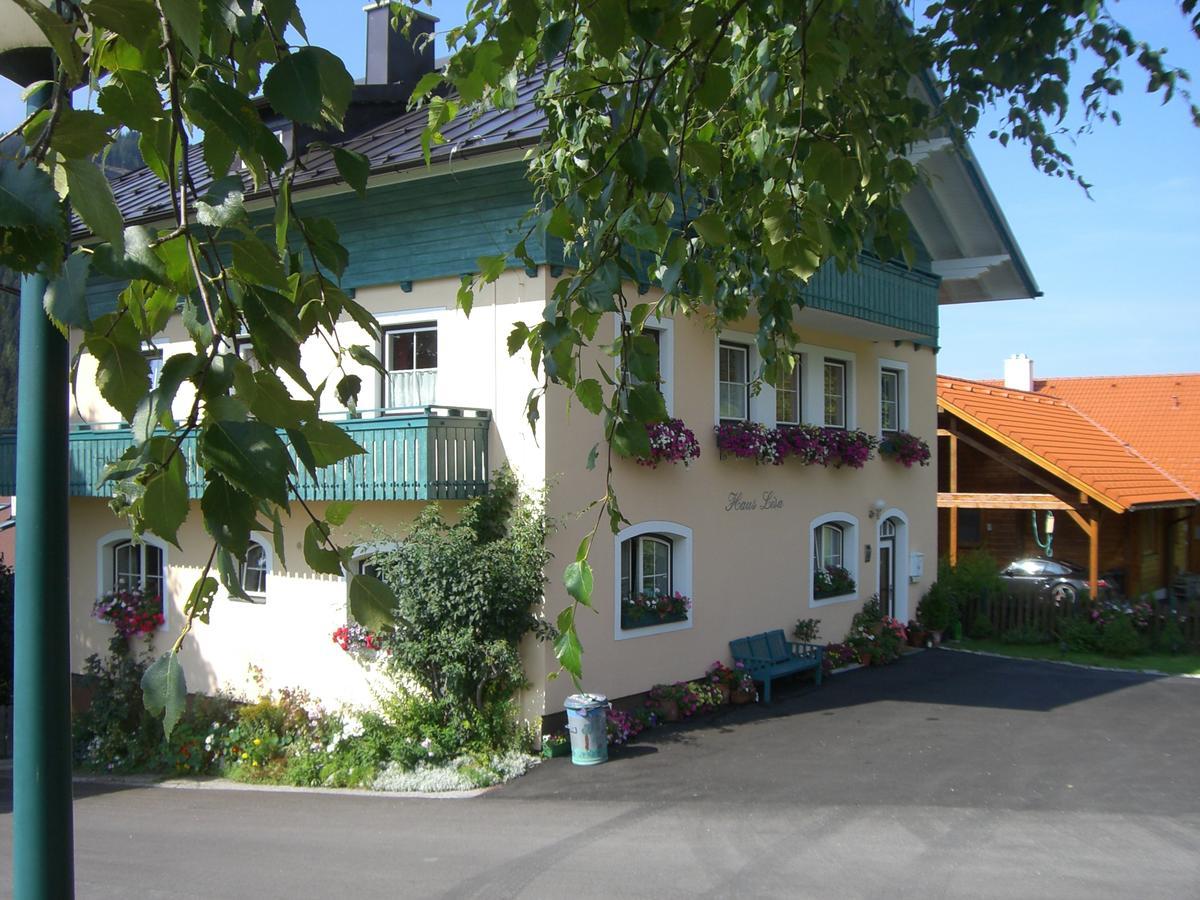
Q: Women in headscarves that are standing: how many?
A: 0